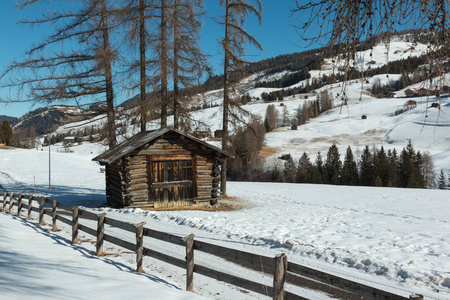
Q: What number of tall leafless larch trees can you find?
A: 5